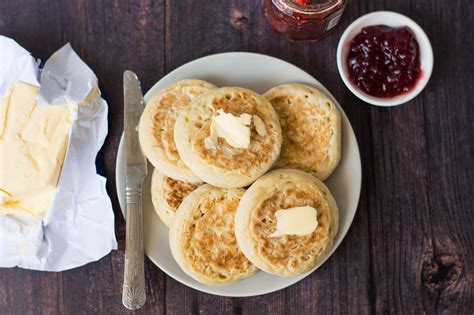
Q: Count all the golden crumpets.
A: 6